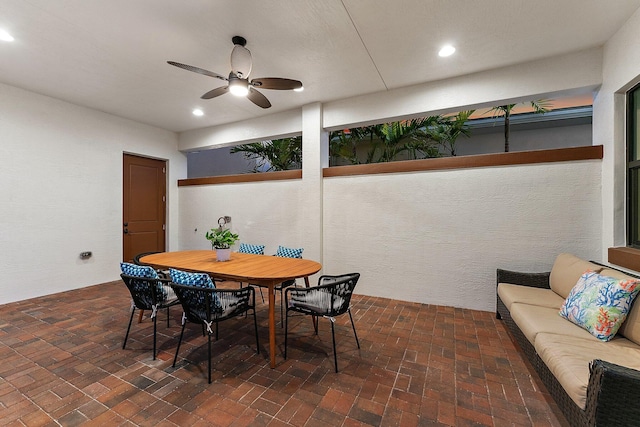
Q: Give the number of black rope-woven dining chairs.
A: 6